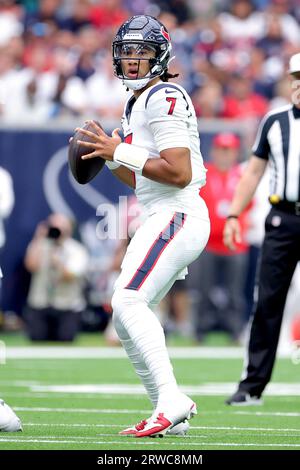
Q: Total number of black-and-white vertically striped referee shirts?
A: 1